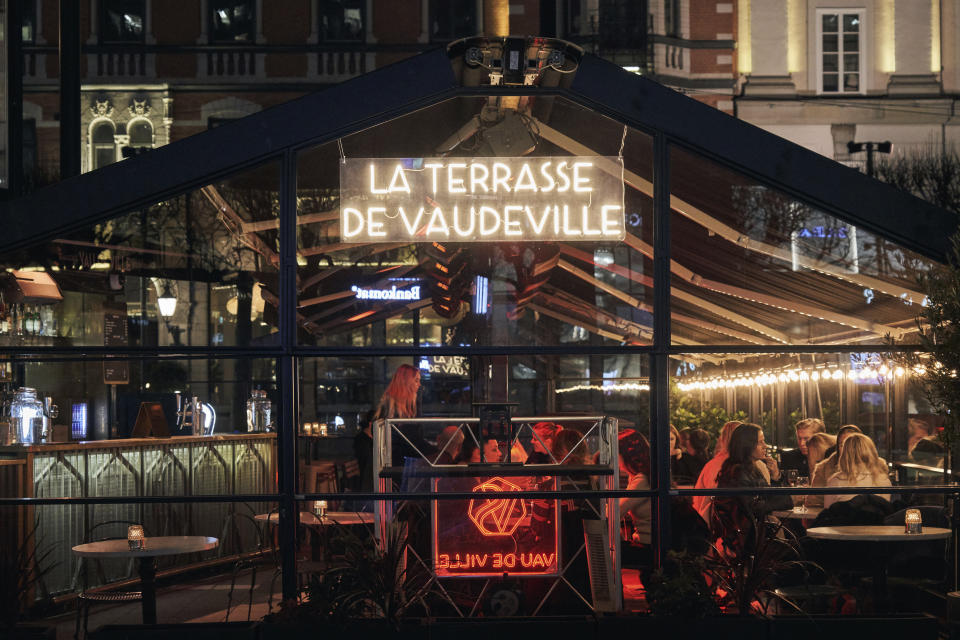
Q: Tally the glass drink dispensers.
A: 2